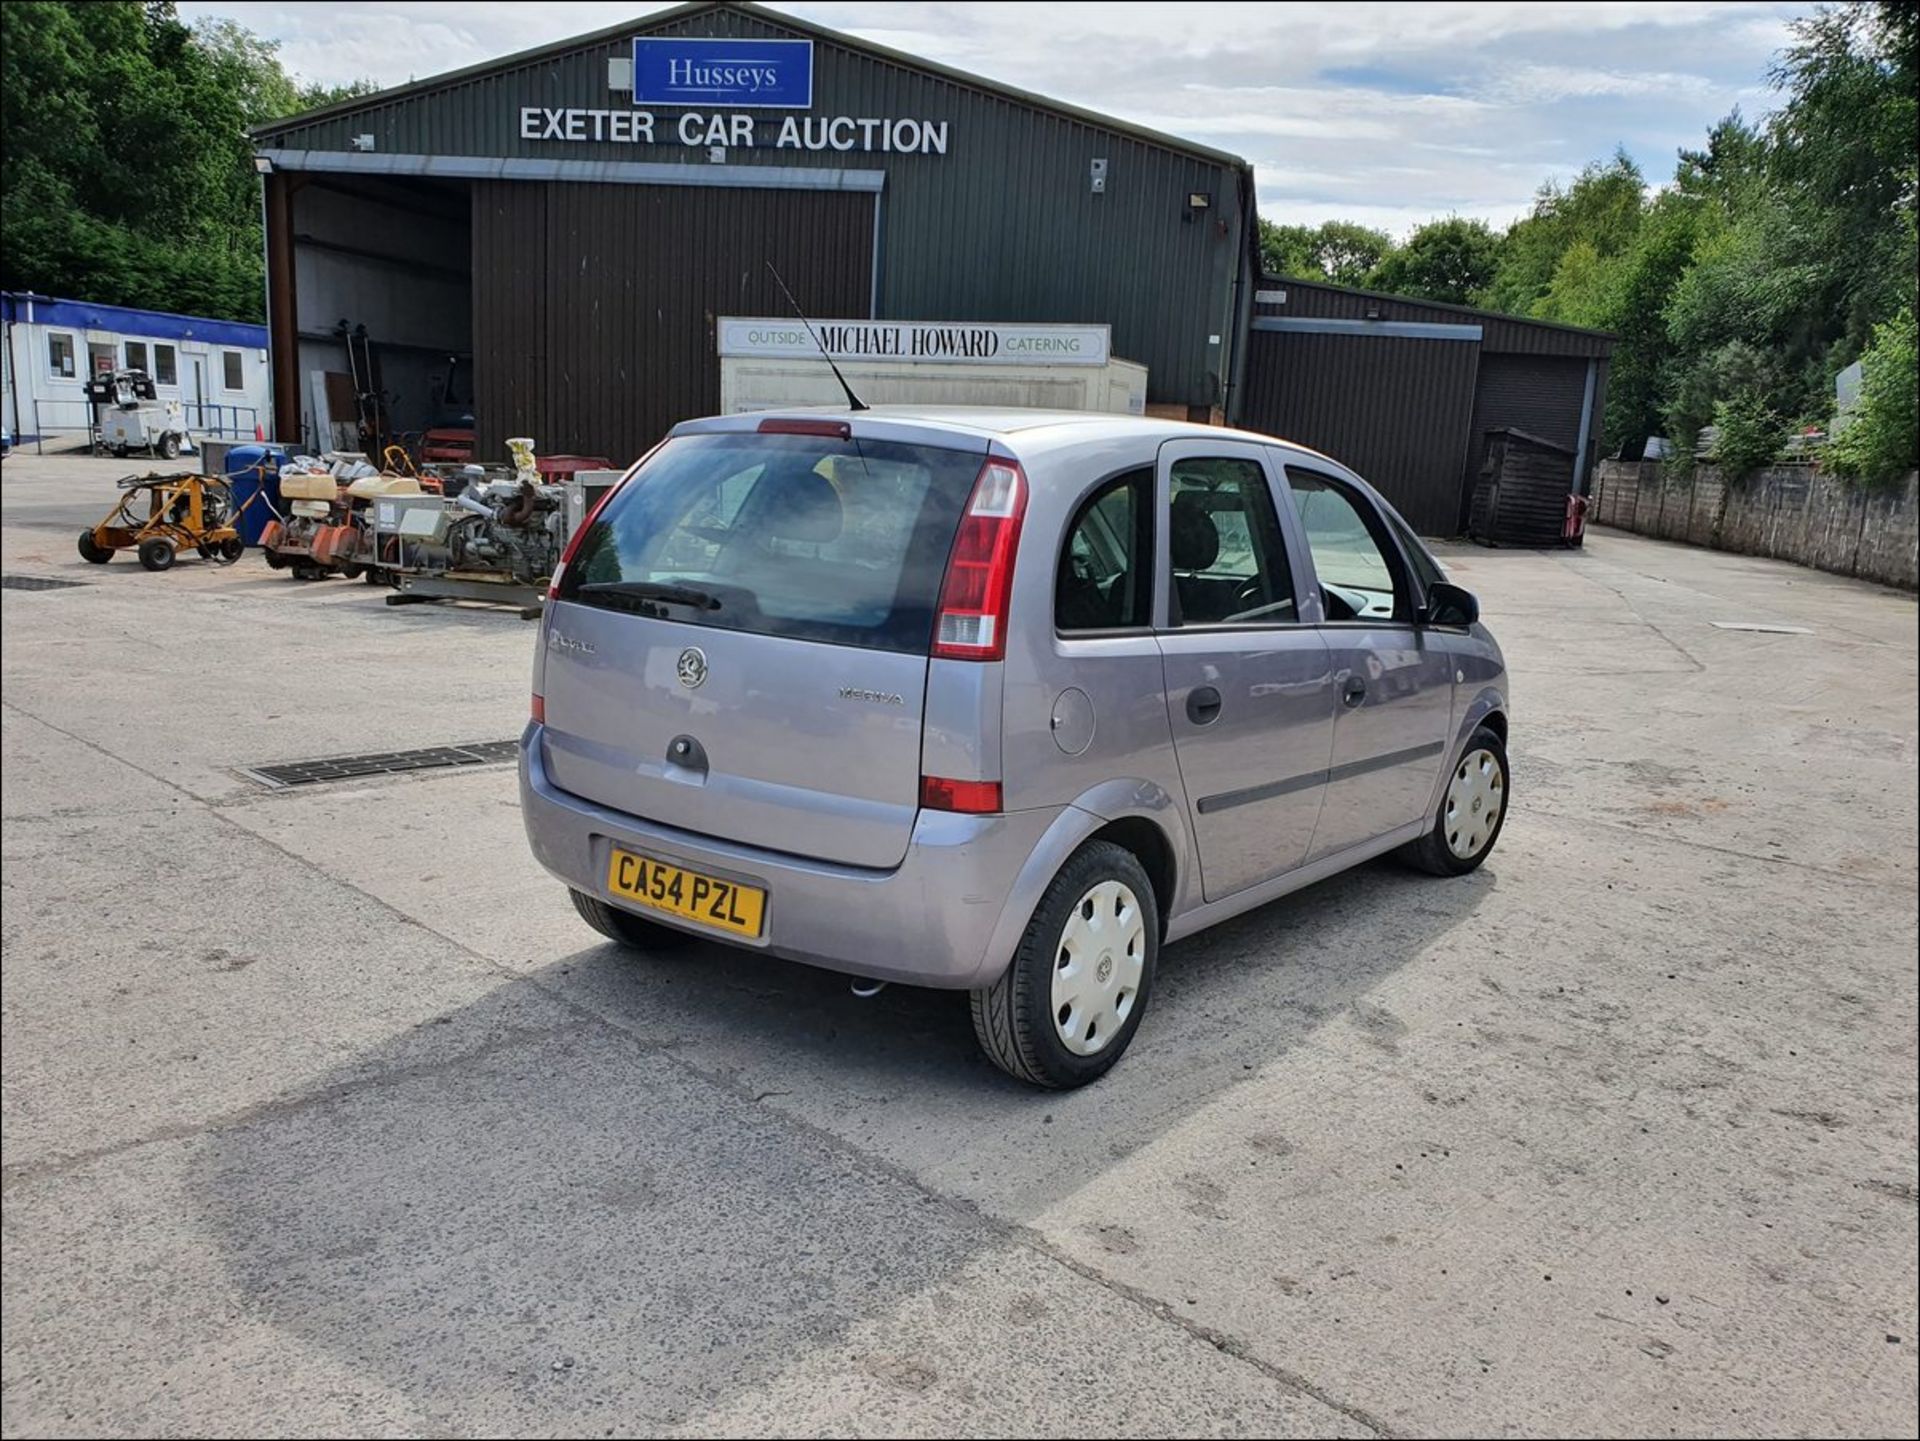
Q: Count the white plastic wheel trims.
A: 2